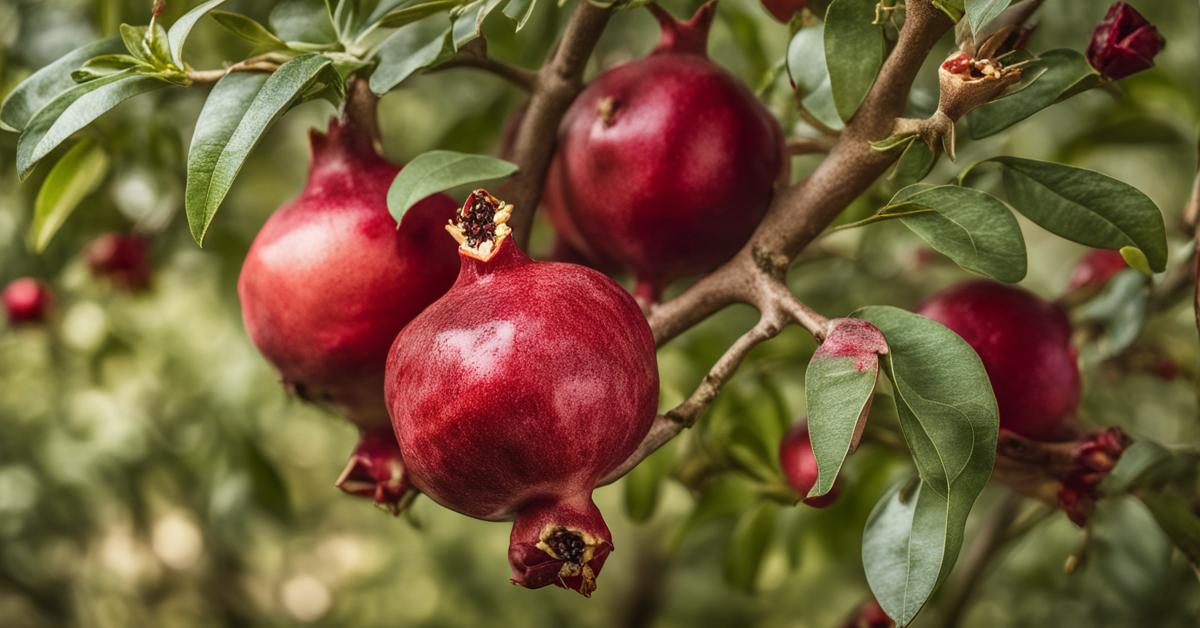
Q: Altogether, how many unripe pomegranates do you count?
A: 0